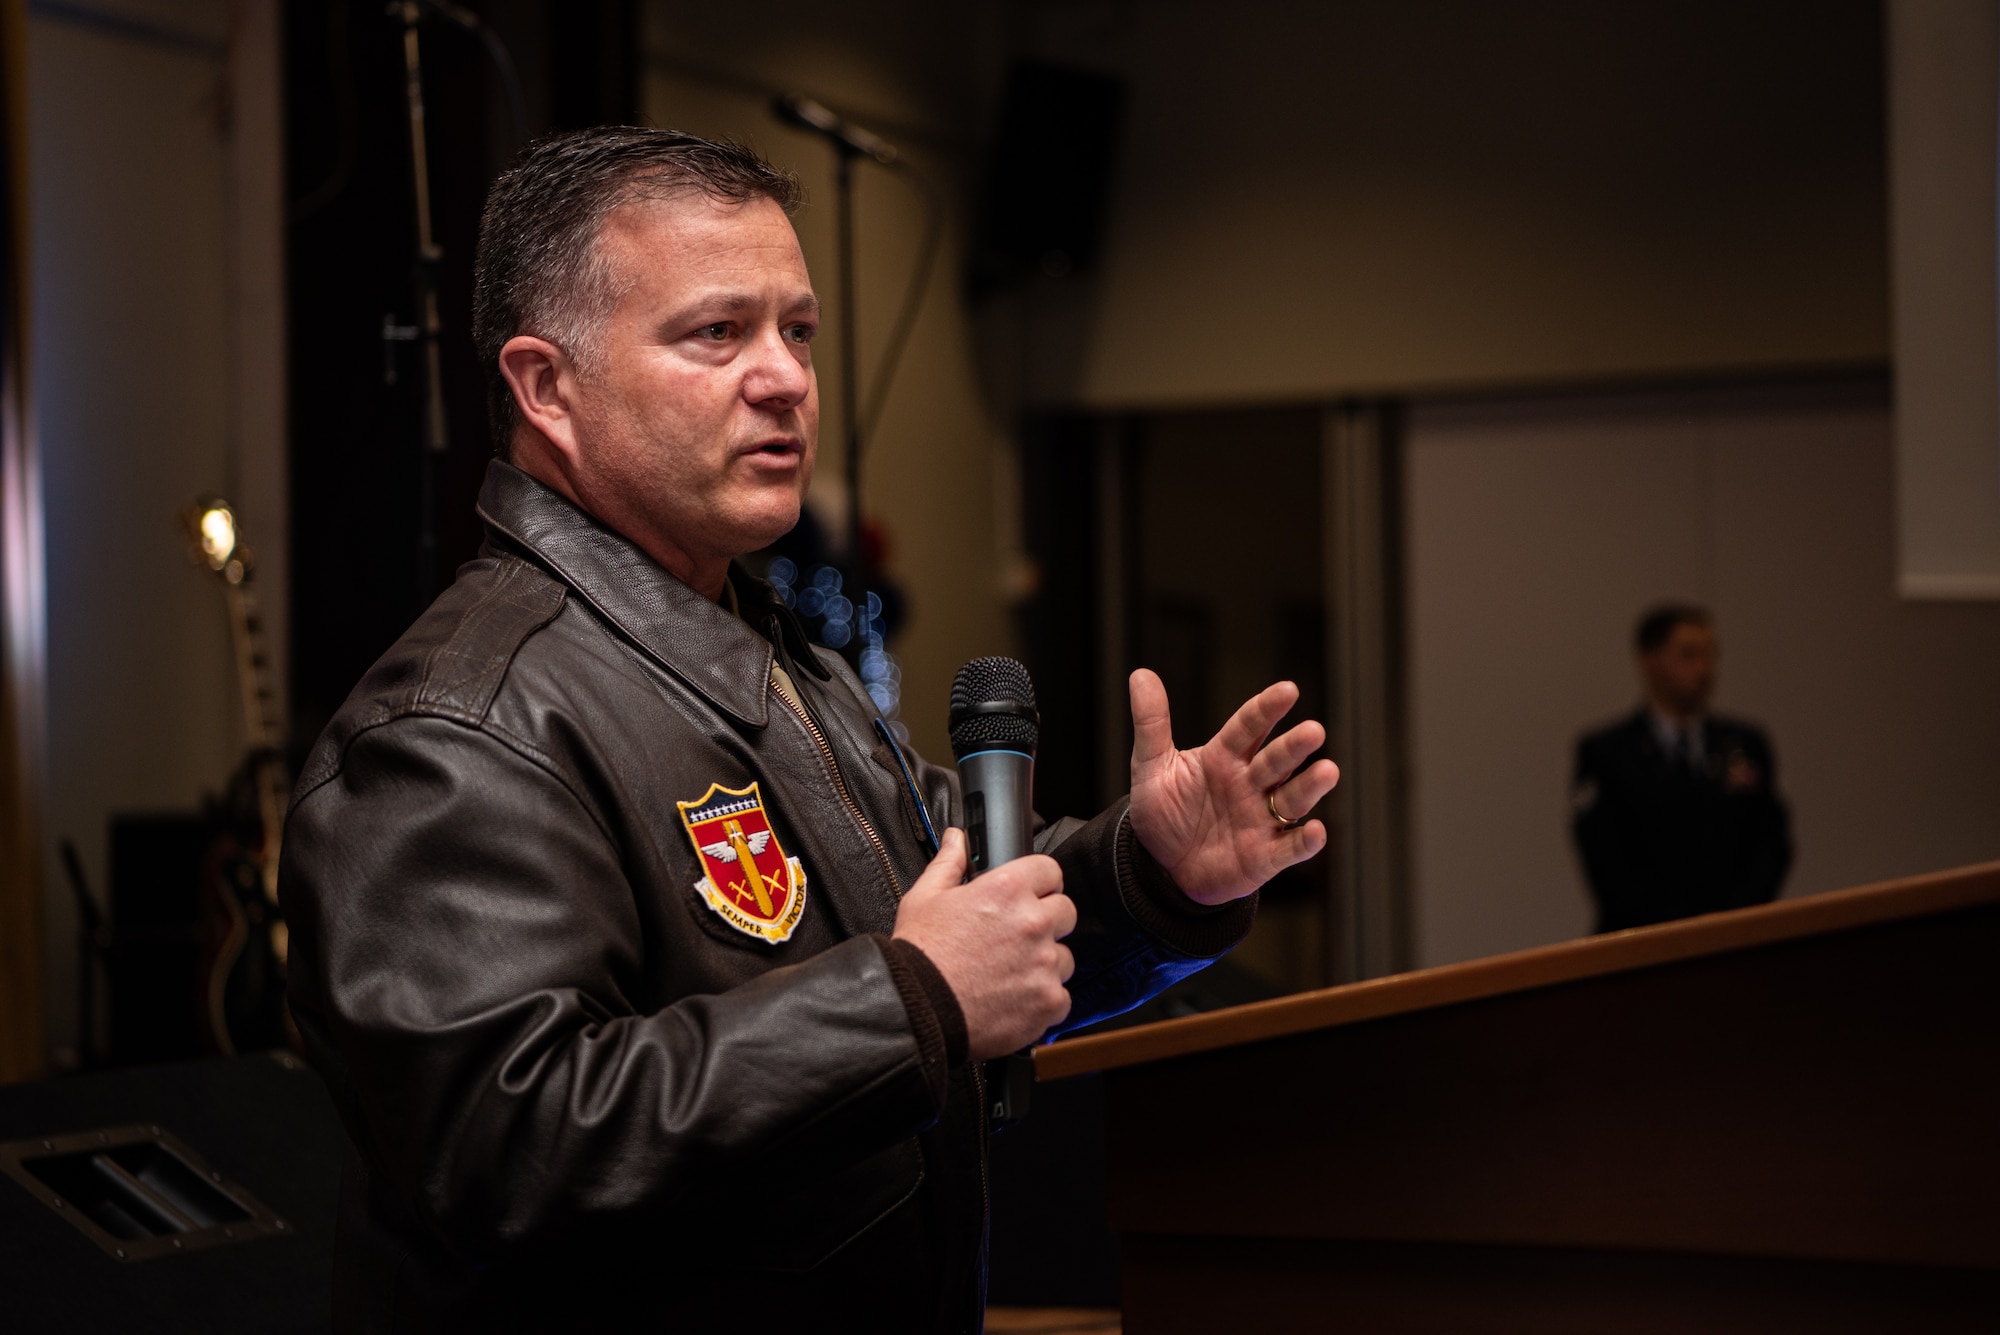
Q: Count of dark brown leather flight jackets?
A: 1